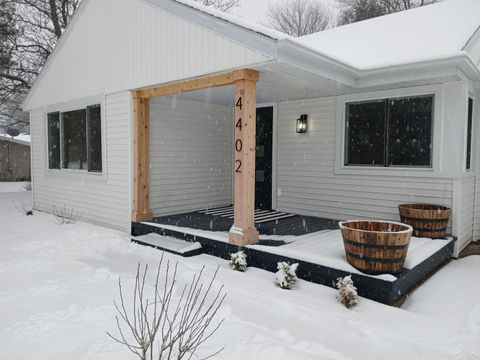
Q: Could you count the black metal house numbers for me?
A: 4